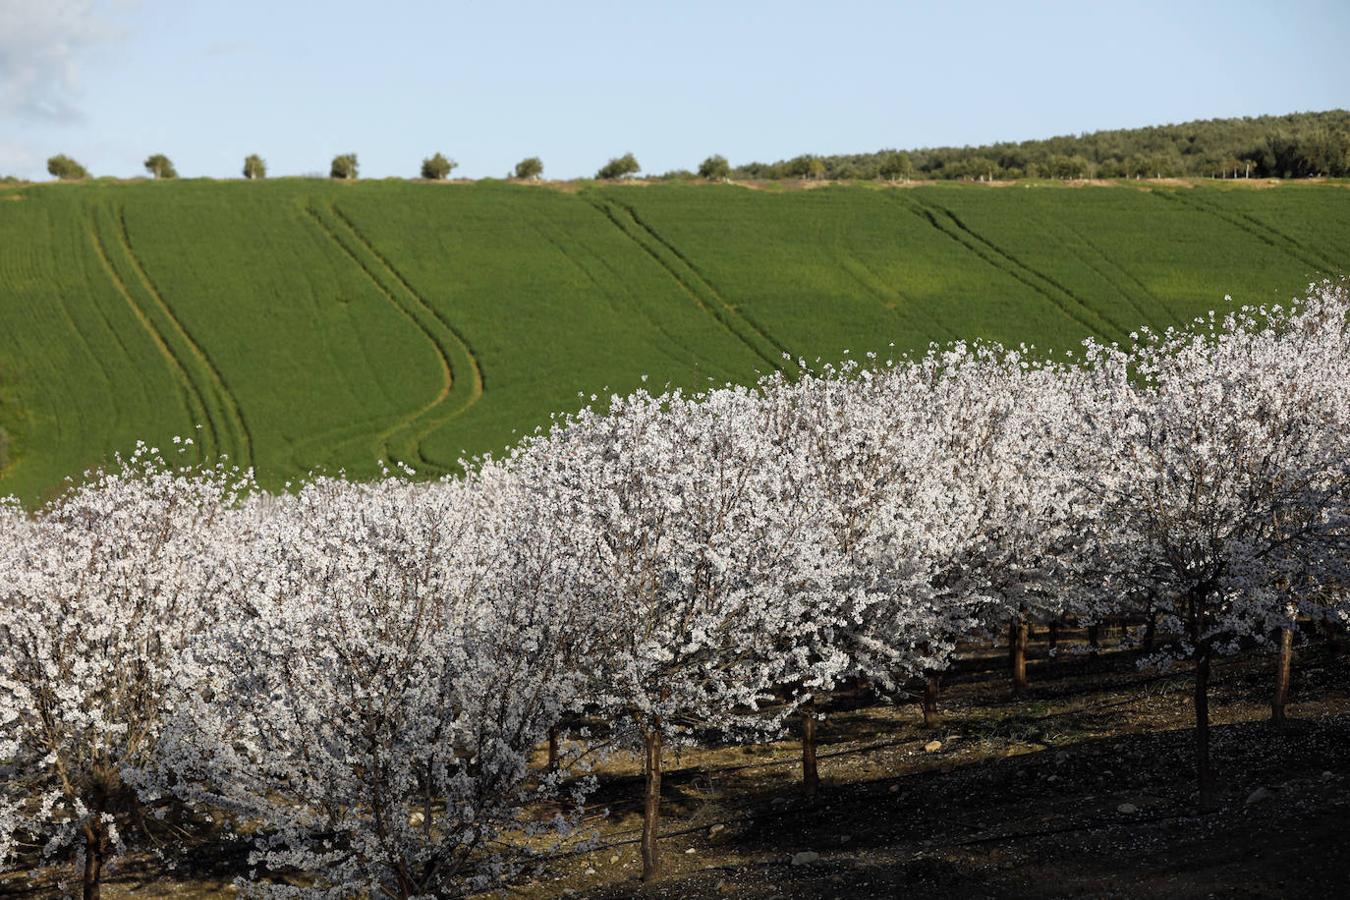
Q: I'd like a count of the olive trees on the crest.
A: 8